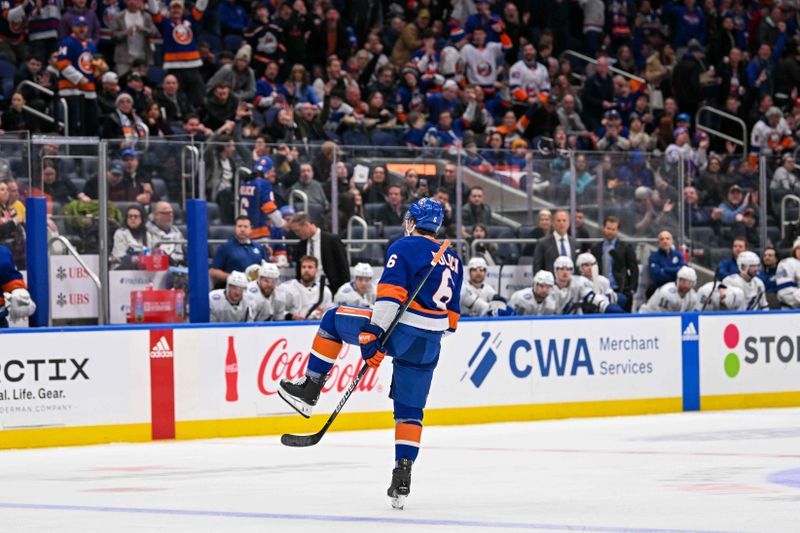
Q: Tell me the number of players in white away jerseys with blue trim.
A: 12